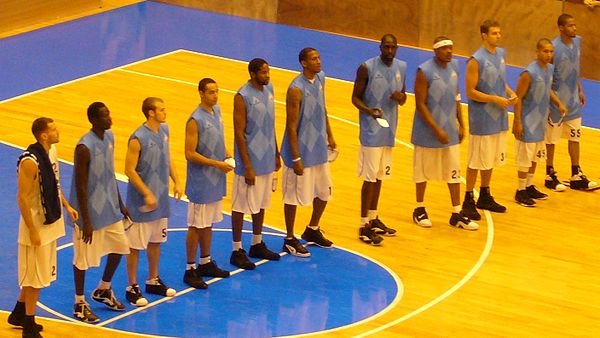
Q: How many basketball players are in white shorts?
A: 11